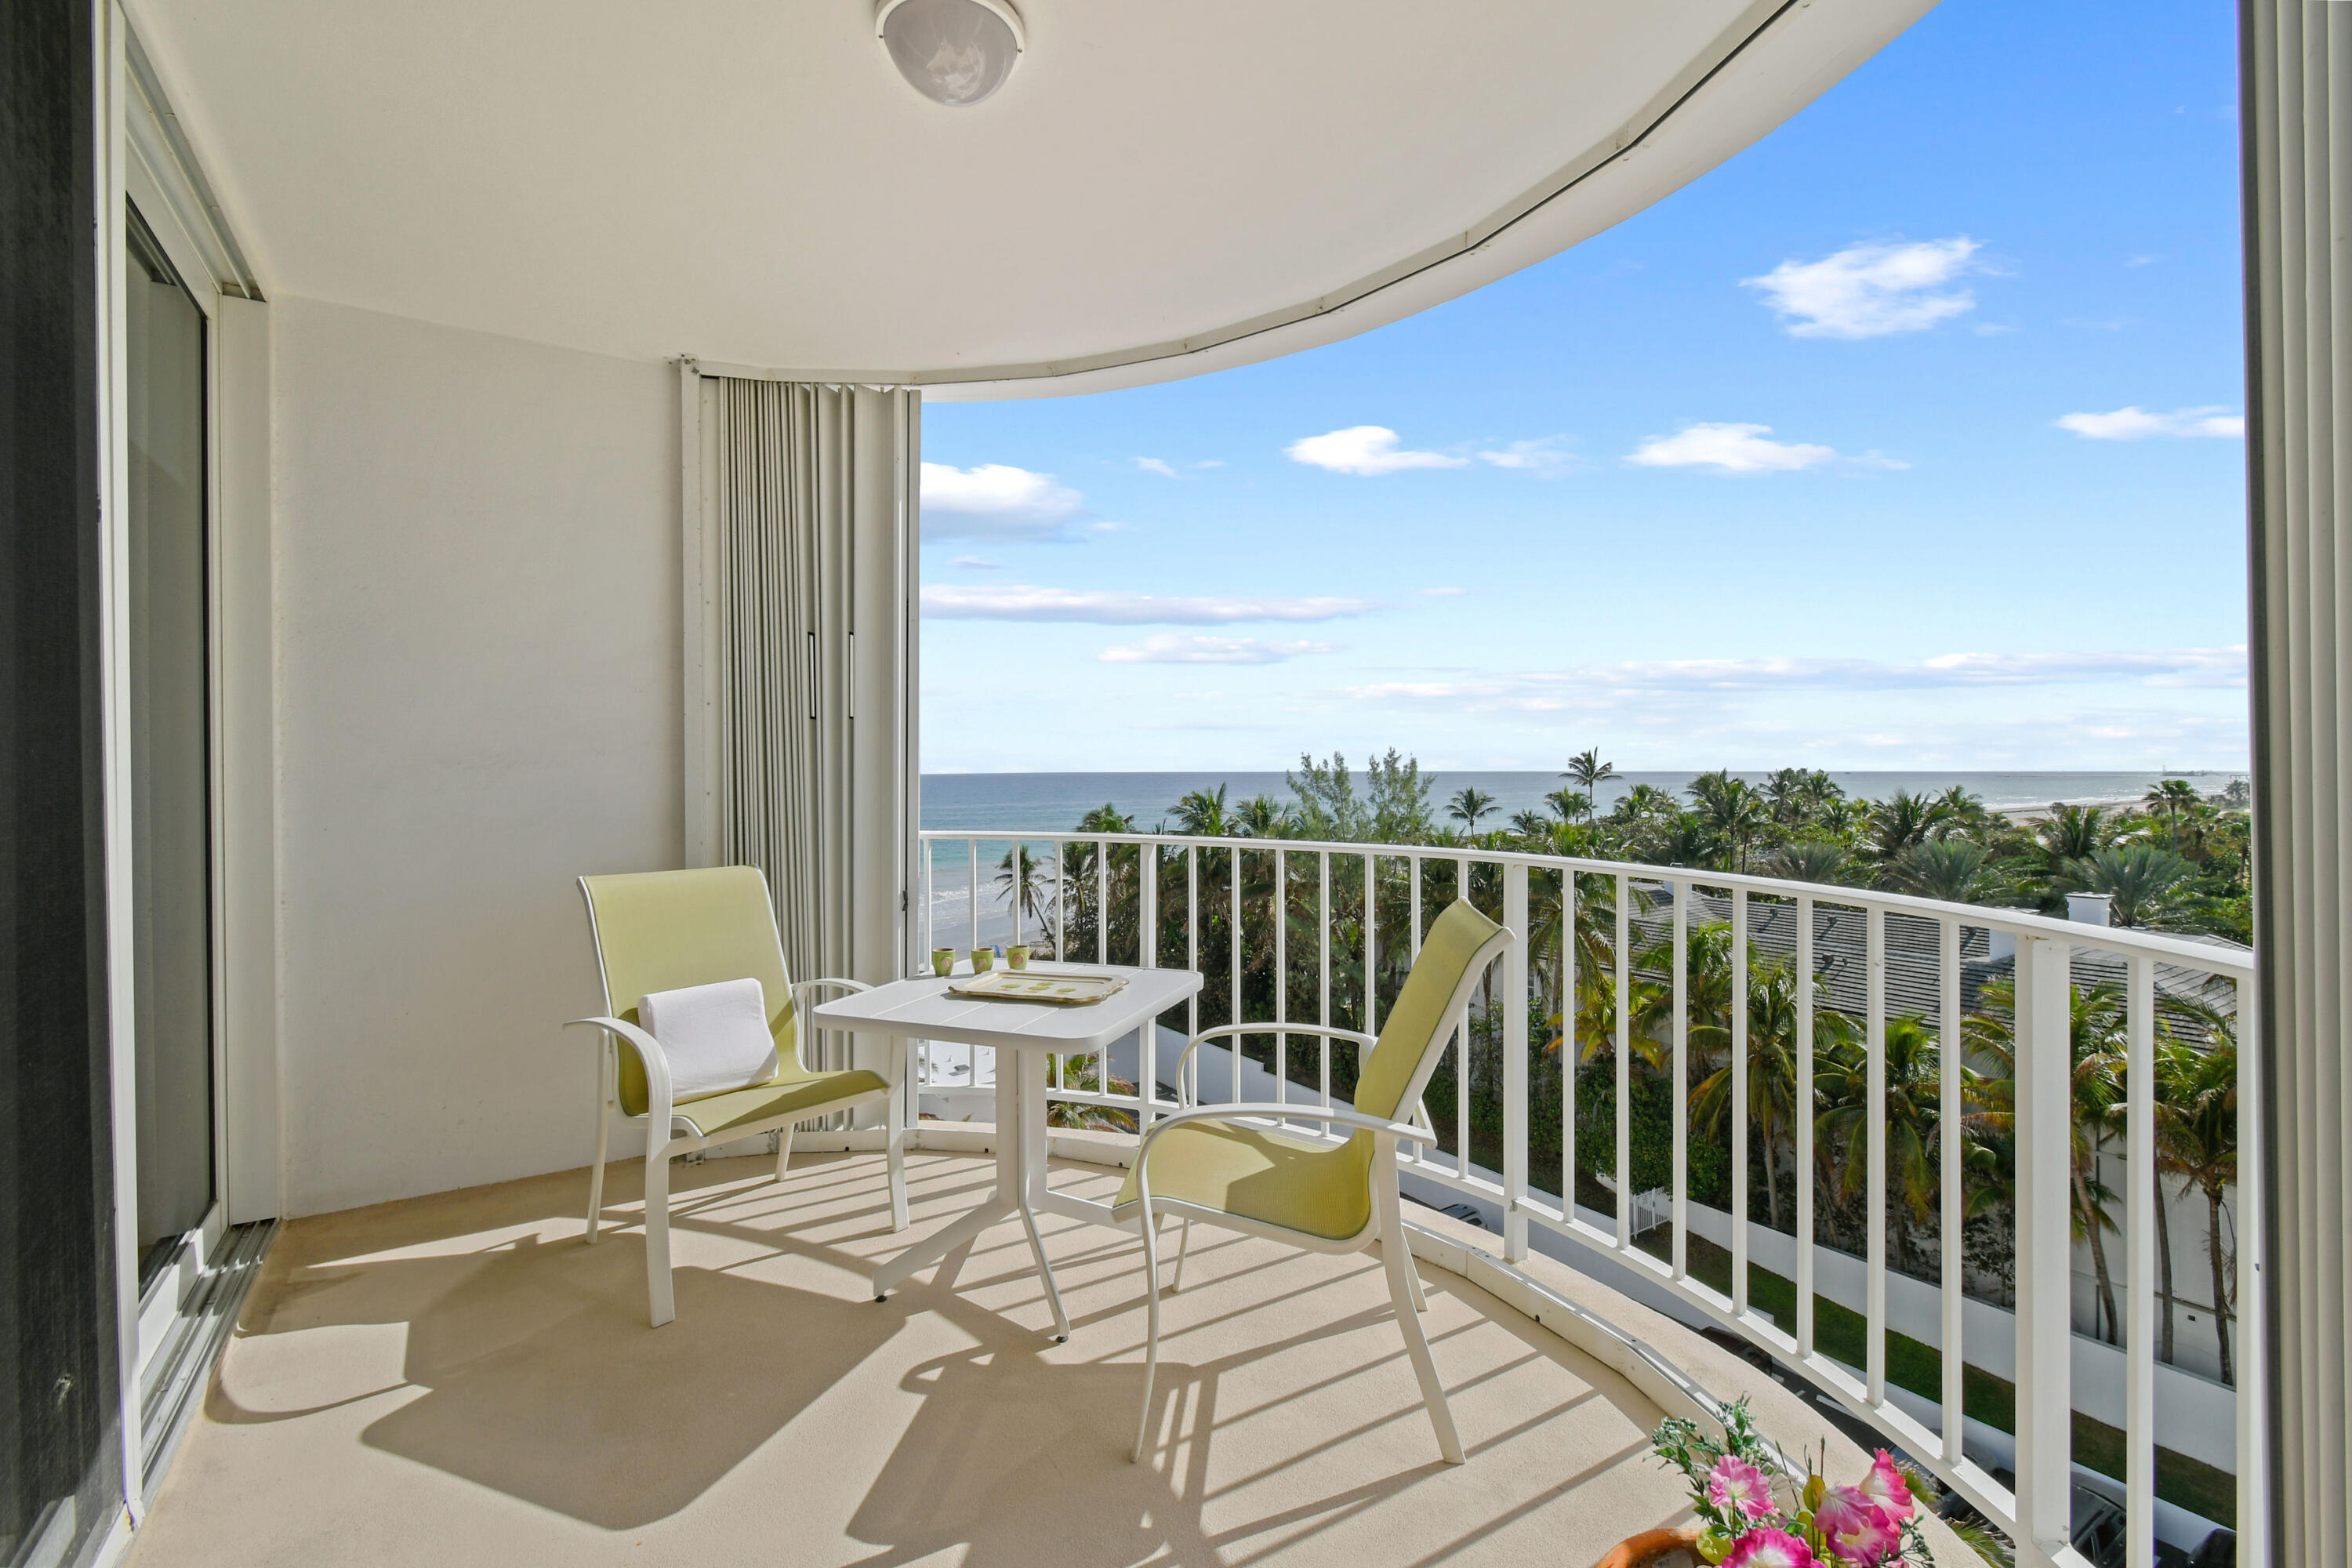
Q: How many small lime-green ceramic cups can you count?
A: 3